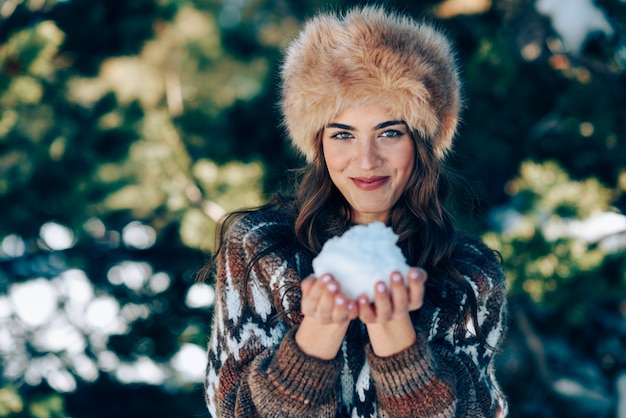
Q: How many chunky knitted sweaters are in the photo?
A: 1